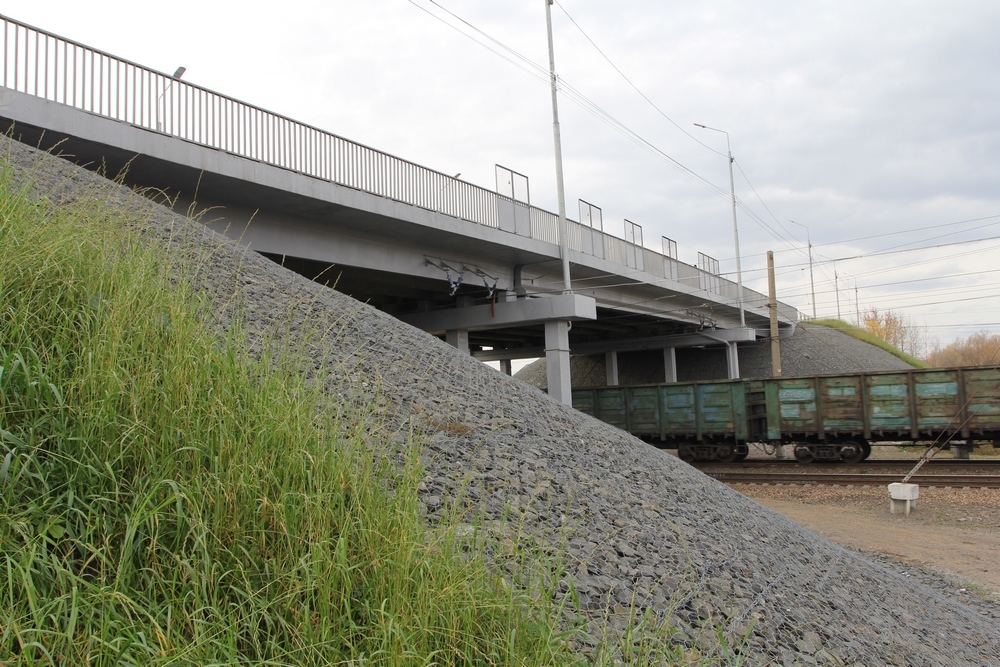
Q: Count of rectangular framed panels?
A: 5